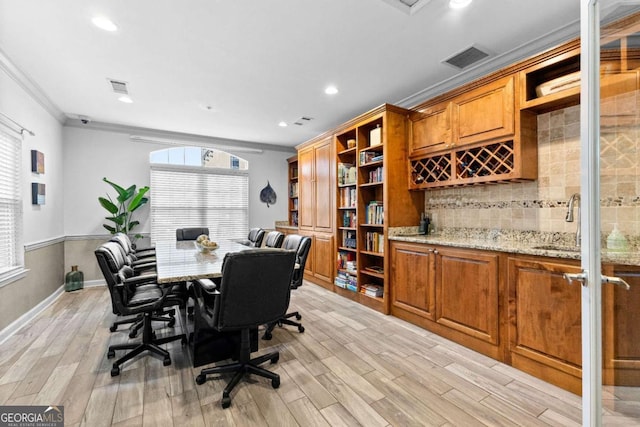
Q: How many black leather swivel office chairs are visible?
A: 8